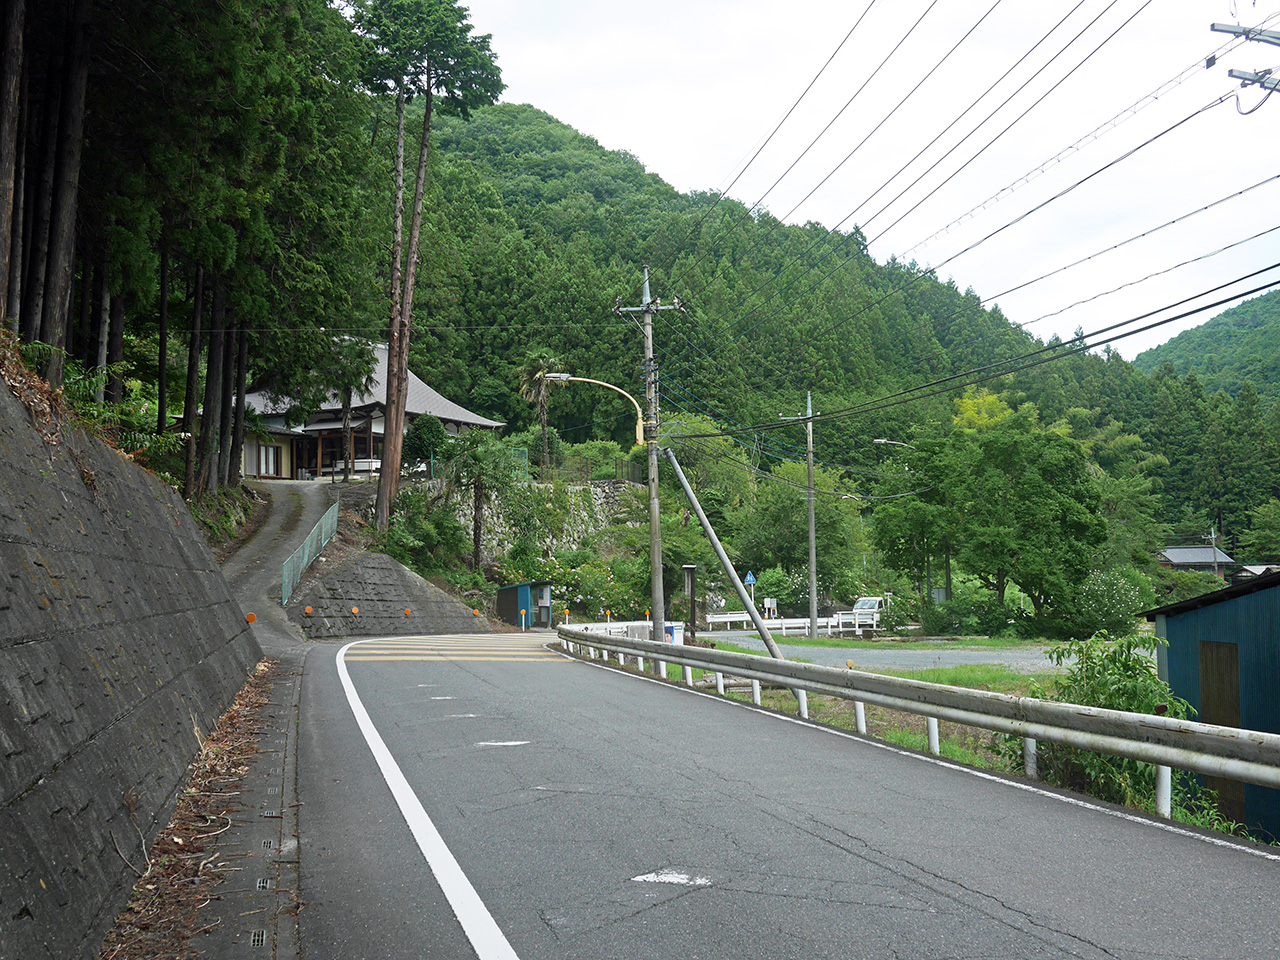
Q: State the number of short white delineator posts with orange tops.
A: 4